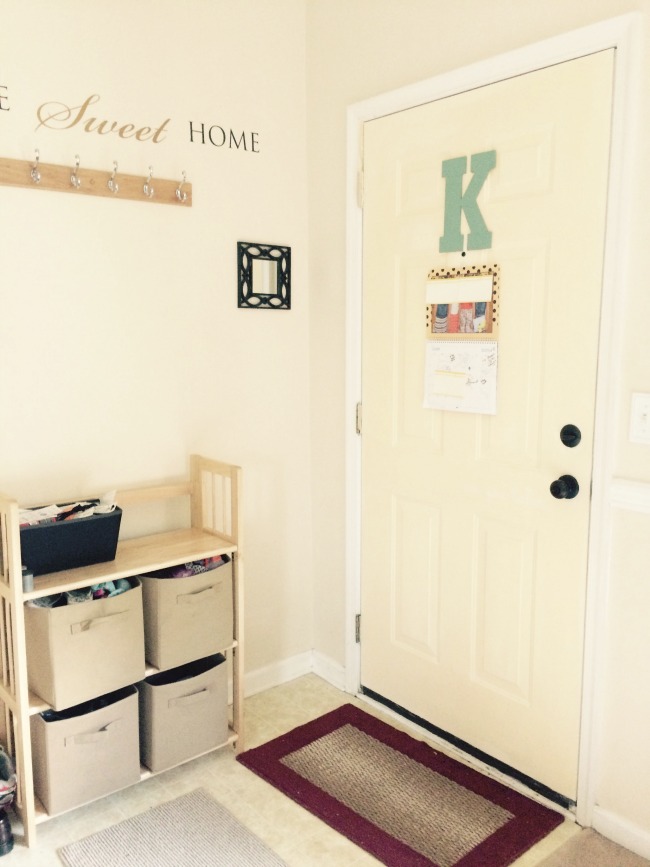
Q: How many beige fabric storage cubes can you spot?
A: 4